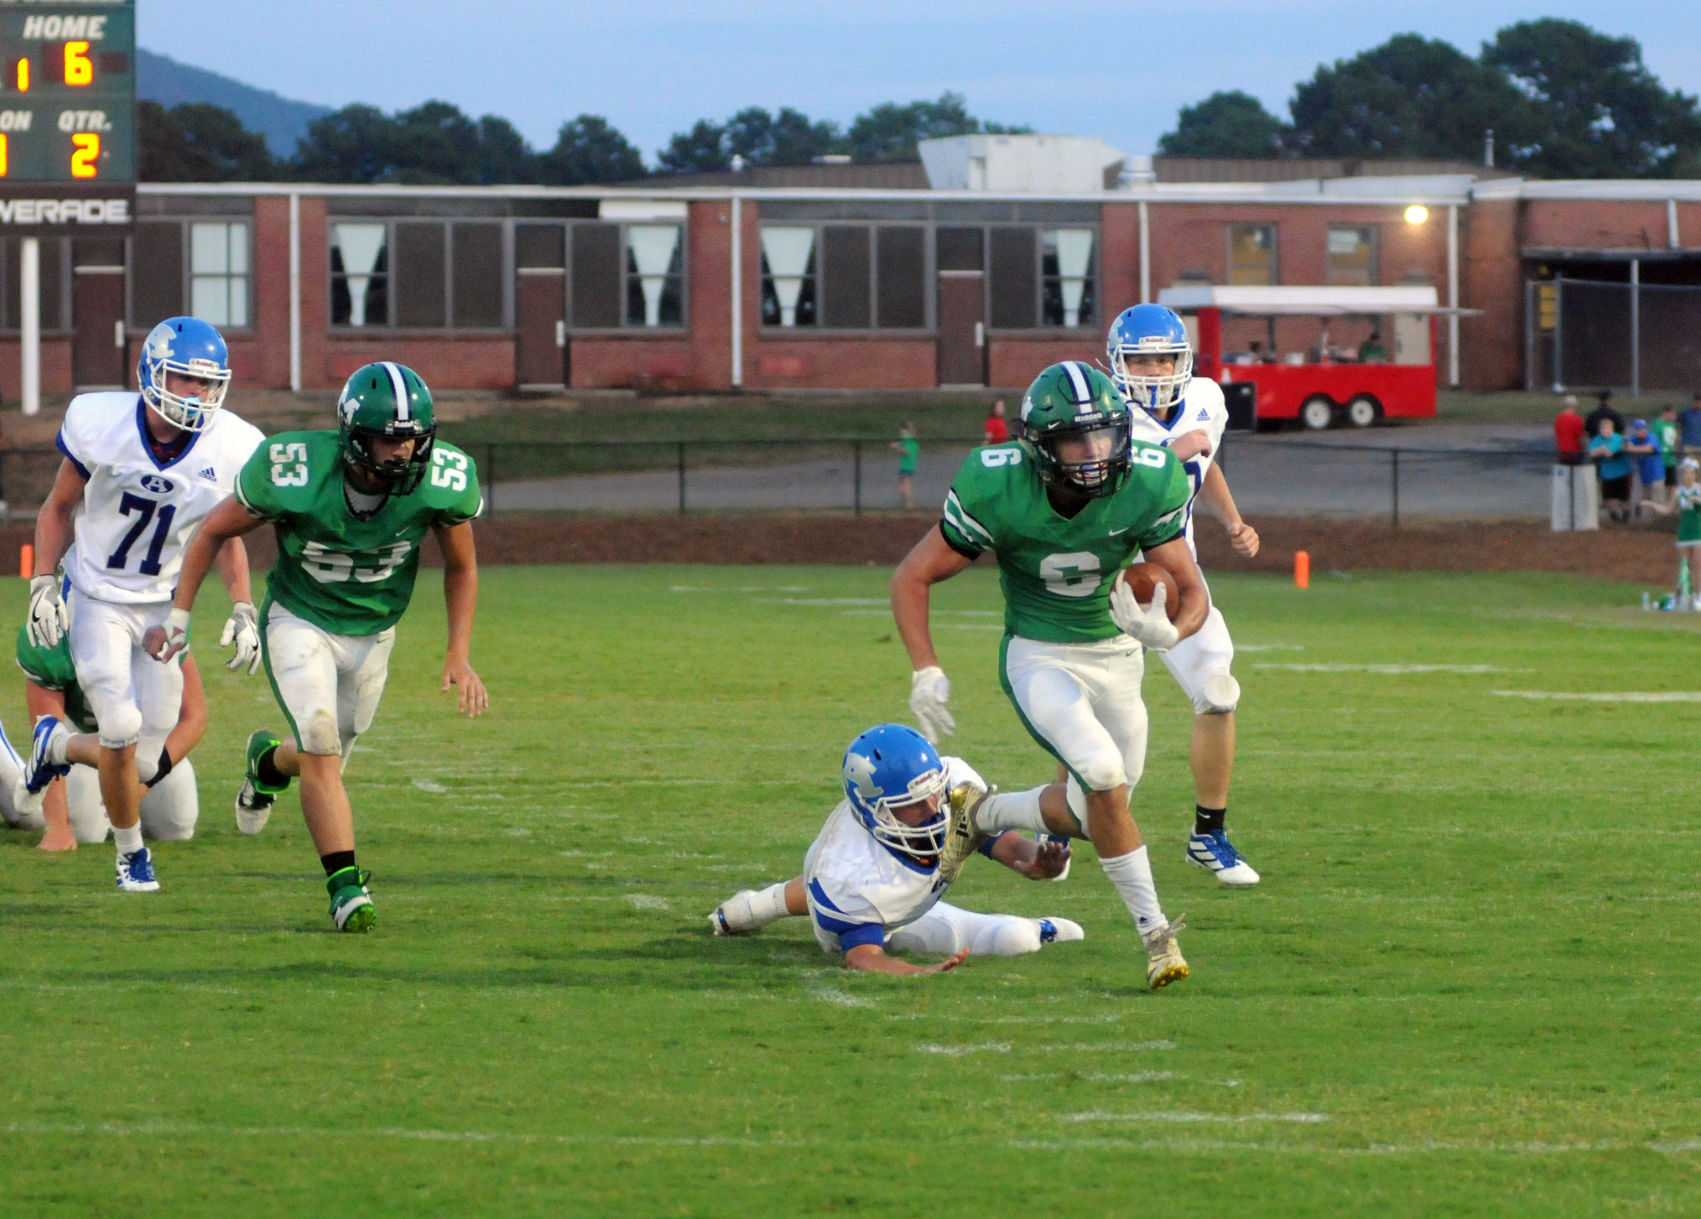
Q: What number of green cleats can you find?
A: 2